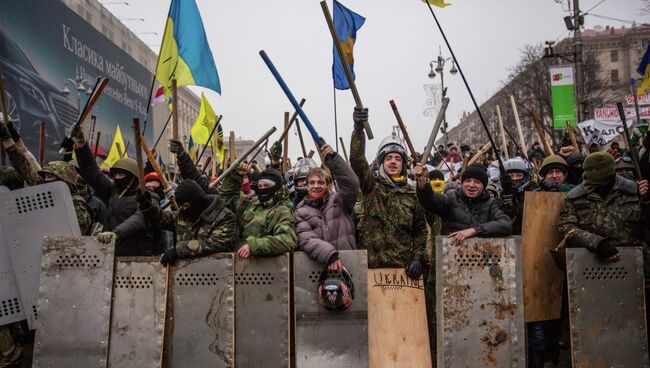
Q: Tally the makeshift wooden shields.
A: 2